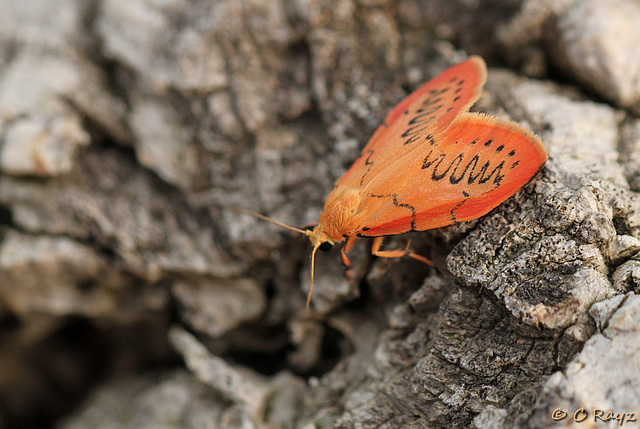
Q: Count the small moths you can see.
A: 1